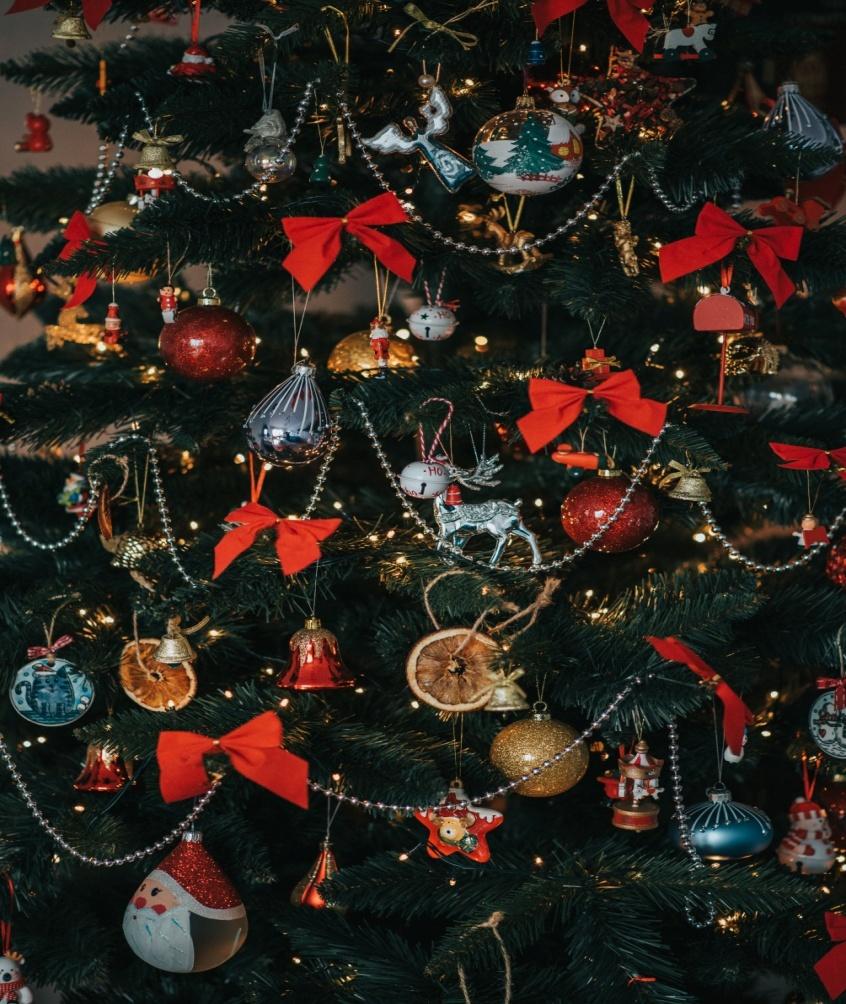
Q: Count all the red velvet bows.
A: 11